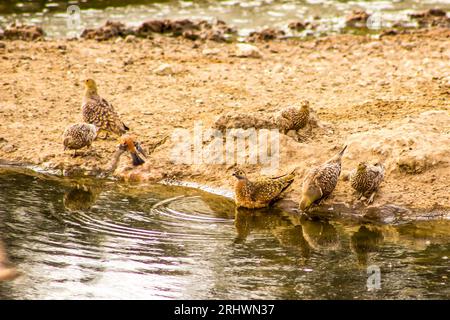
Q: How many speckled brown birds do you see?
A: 6